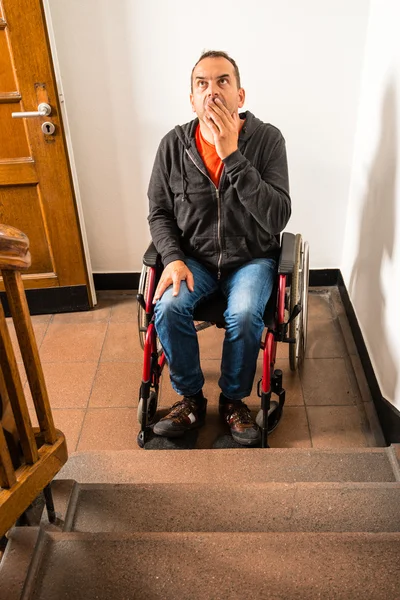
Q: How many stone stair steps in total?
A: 3